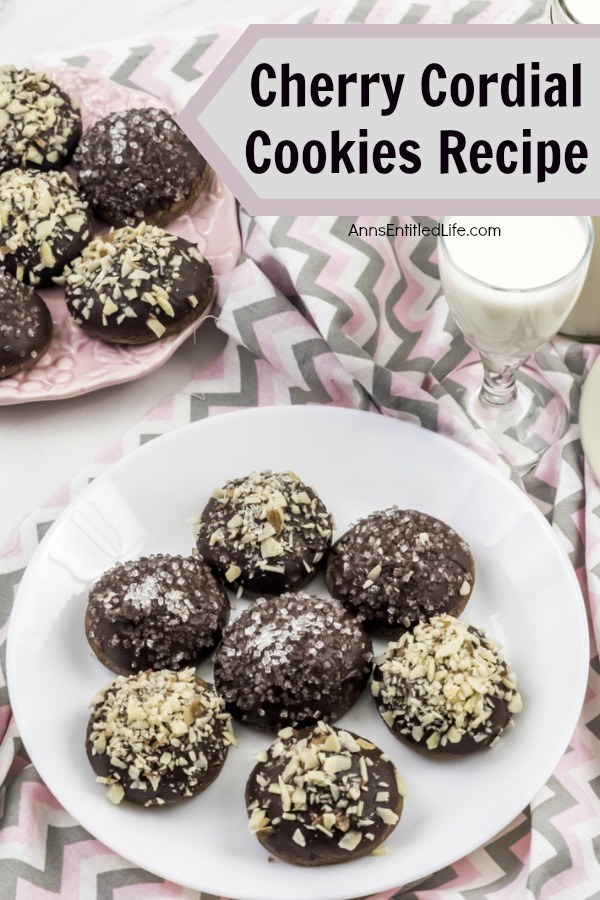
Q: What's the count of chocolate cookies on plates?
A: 12